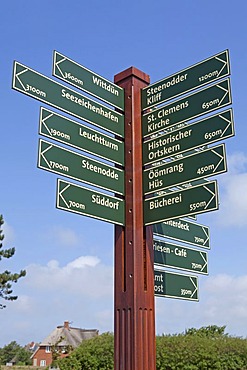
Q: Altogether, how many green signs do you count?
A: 13